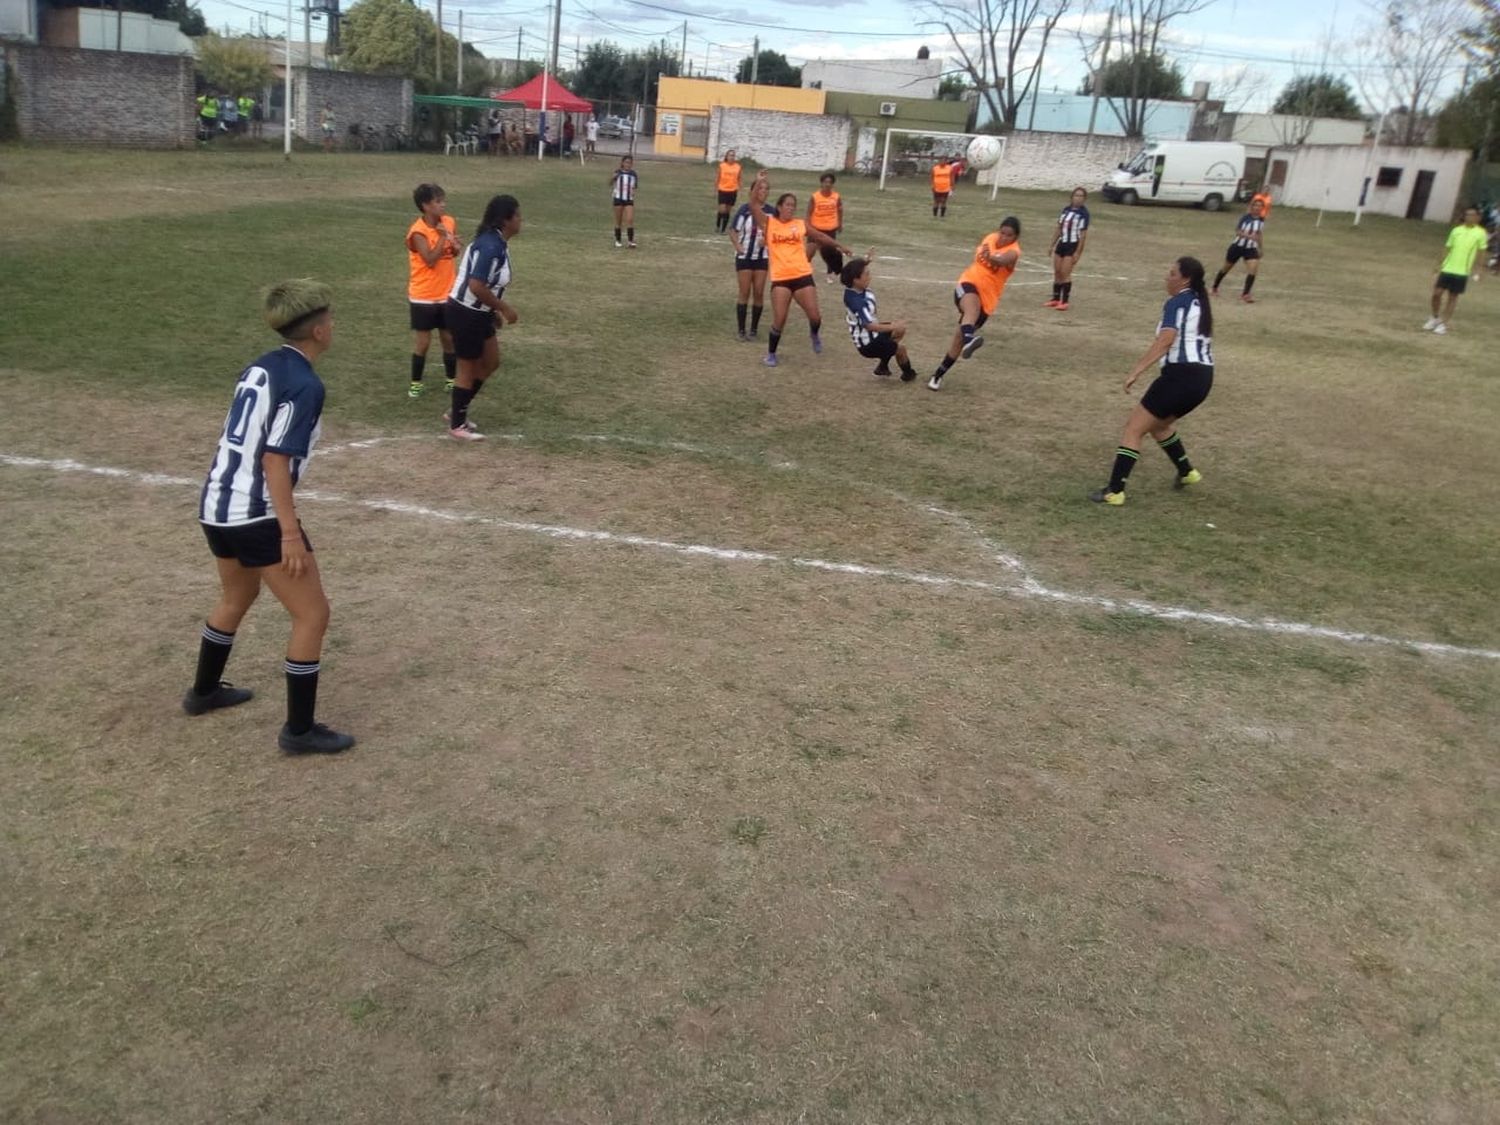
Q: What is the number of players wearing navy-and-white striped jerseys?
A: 8